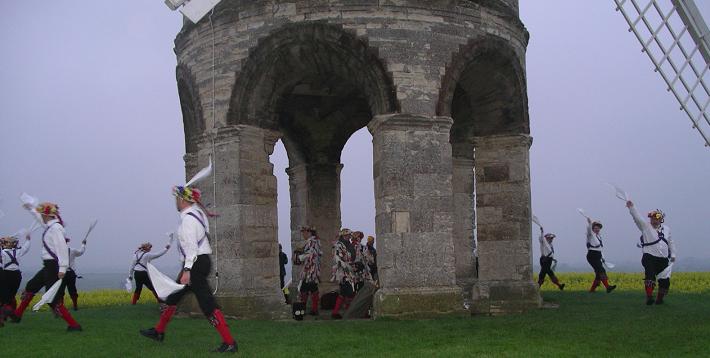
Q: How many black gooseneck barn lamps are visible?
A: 0